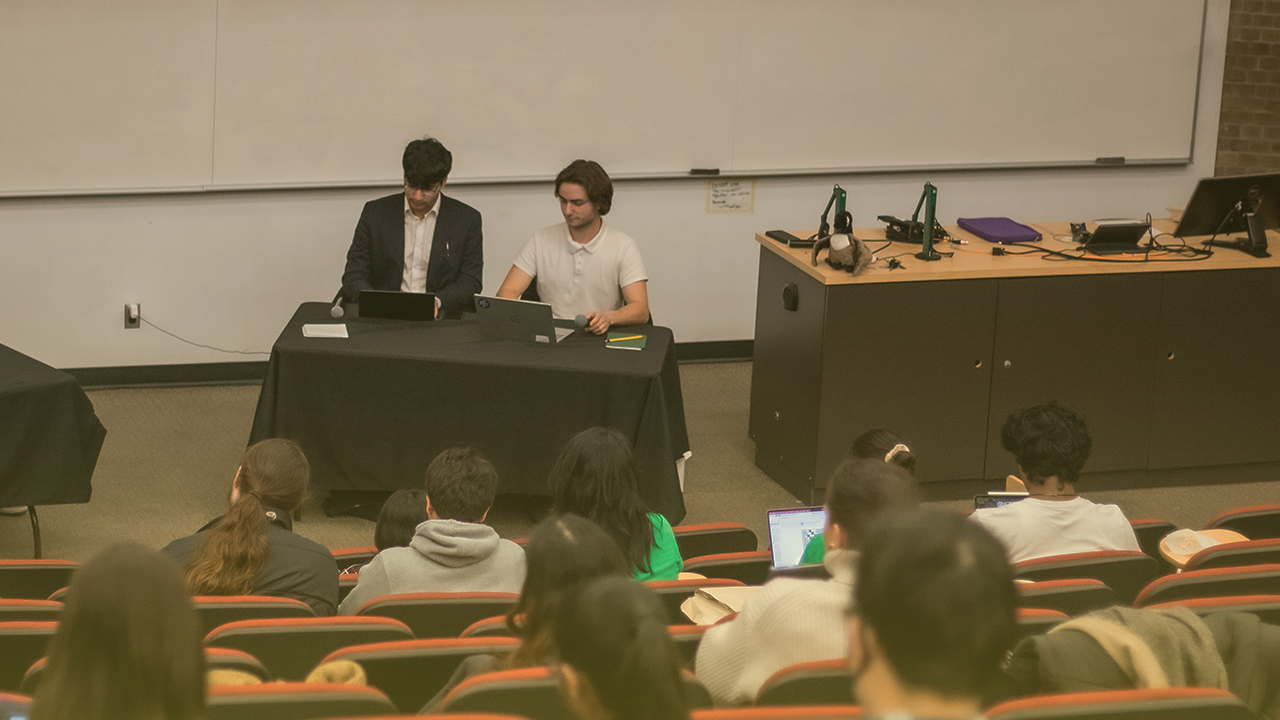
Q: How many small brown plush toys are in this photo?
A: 1